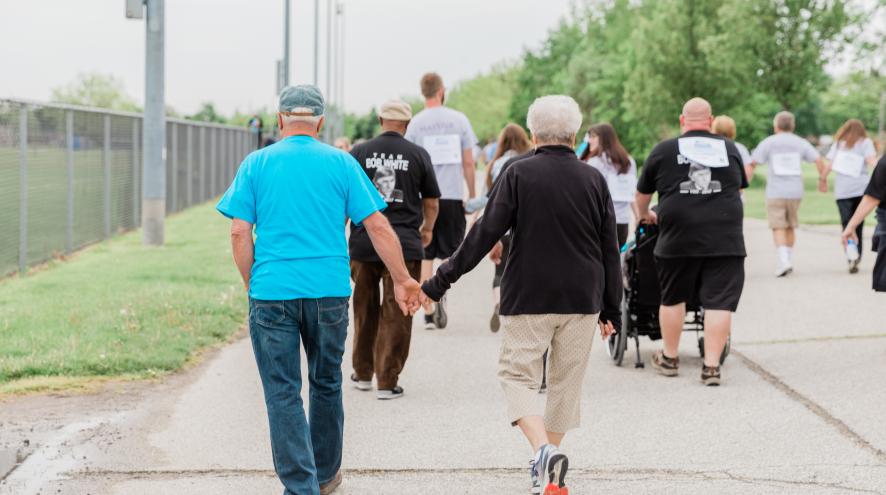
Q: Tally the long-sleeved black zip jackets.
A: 1